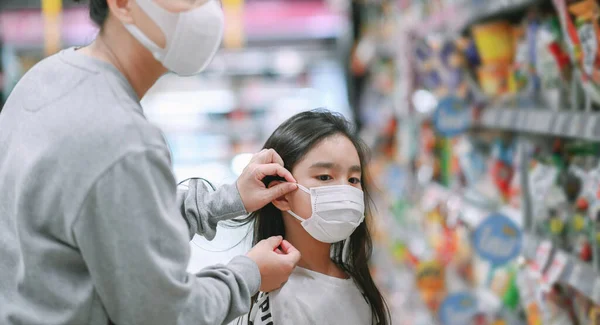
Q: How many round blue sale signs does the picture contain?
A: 3